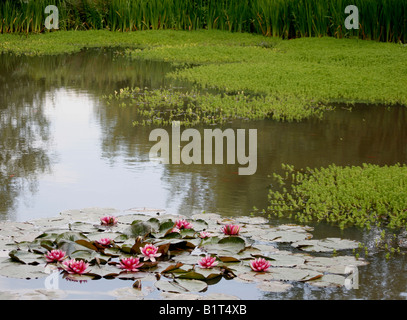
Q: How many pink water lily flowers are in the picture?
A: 11